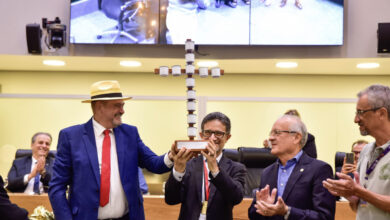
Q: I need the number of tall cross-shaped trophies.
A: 1